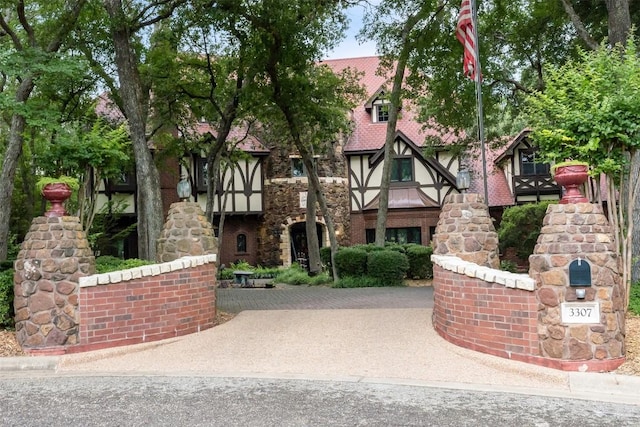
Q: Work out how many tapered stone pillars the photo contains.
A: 4